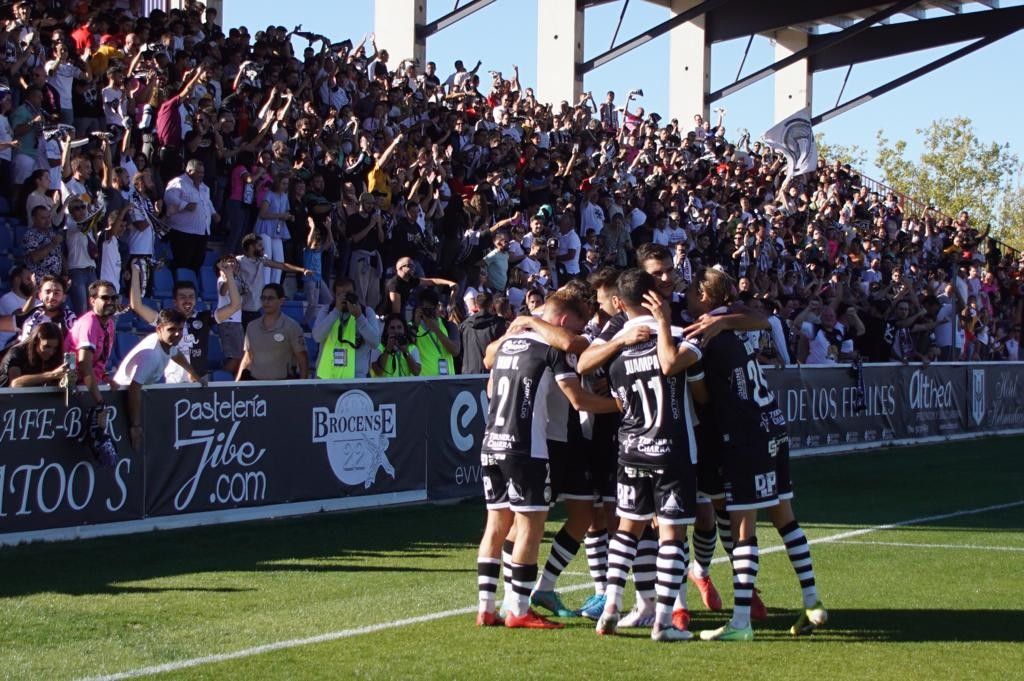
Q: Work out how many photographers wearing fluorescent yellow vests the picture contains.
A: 3